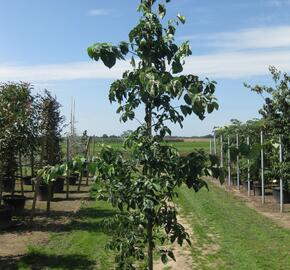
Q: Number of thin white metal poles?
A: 8